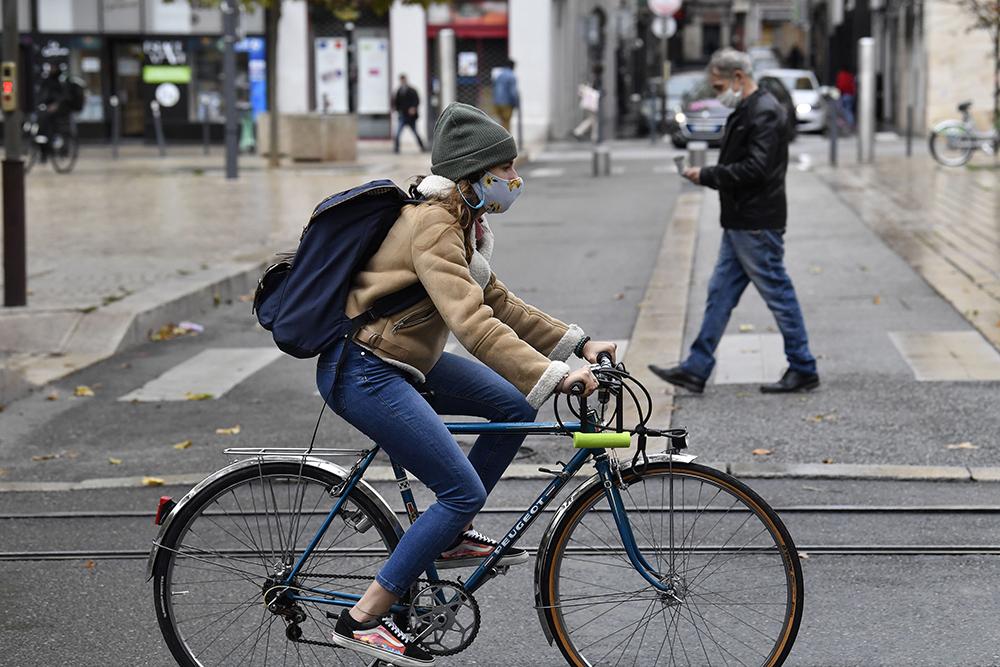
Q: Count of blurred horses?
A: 0